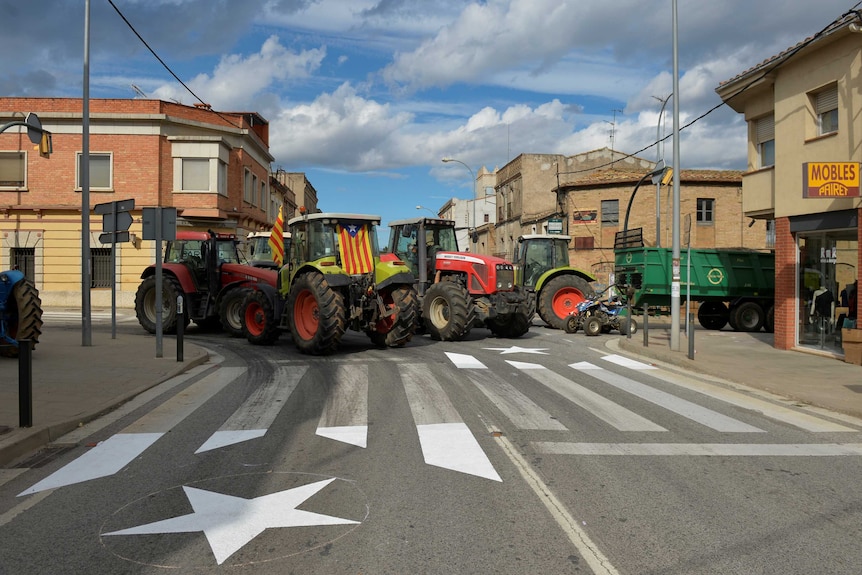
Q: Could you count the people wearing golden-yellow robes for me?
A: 0